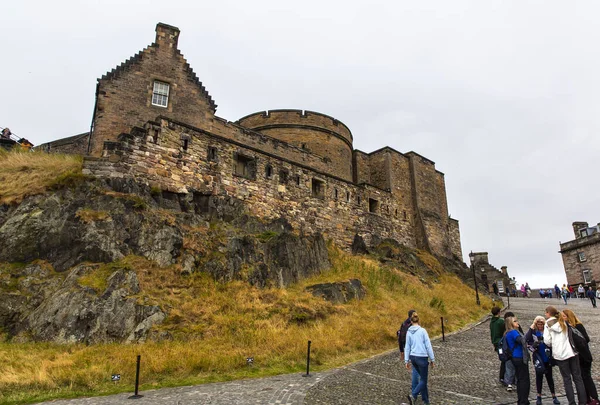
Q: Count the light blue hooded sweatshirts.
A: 1